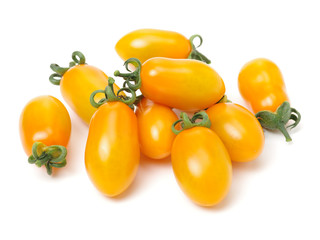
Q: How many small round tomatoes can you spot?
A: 9